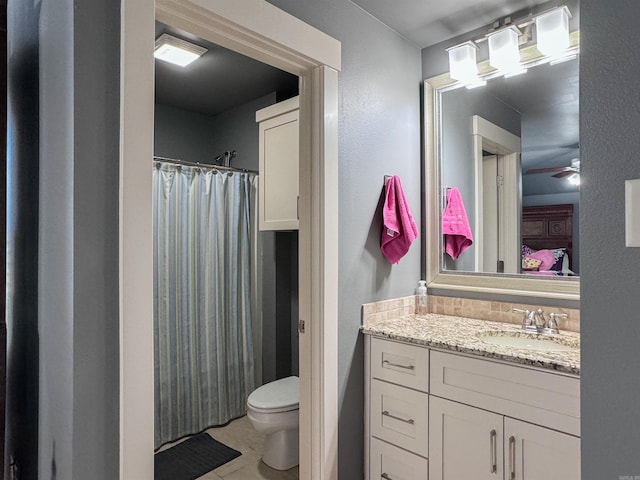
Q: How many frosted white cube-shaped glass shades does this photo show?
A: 3